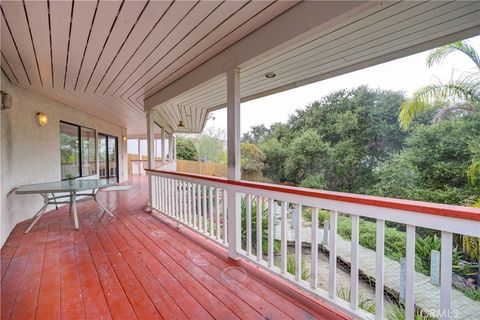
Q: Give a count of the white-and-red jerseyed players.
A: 0